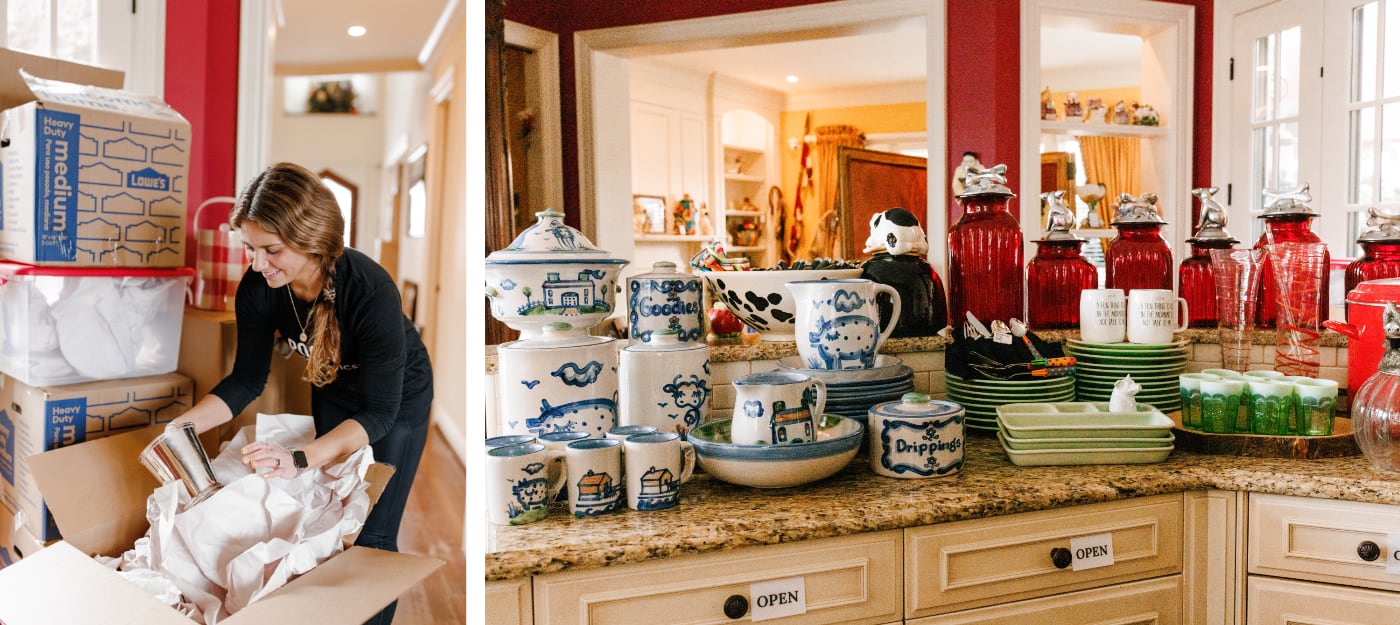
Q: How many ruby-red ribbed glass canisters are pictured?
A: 6